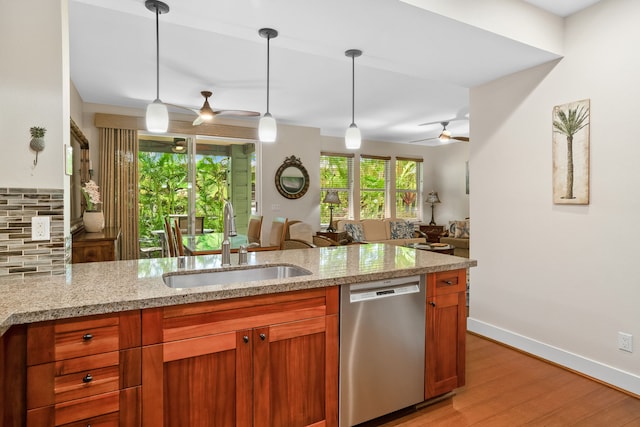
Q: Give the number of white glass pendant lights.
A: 3